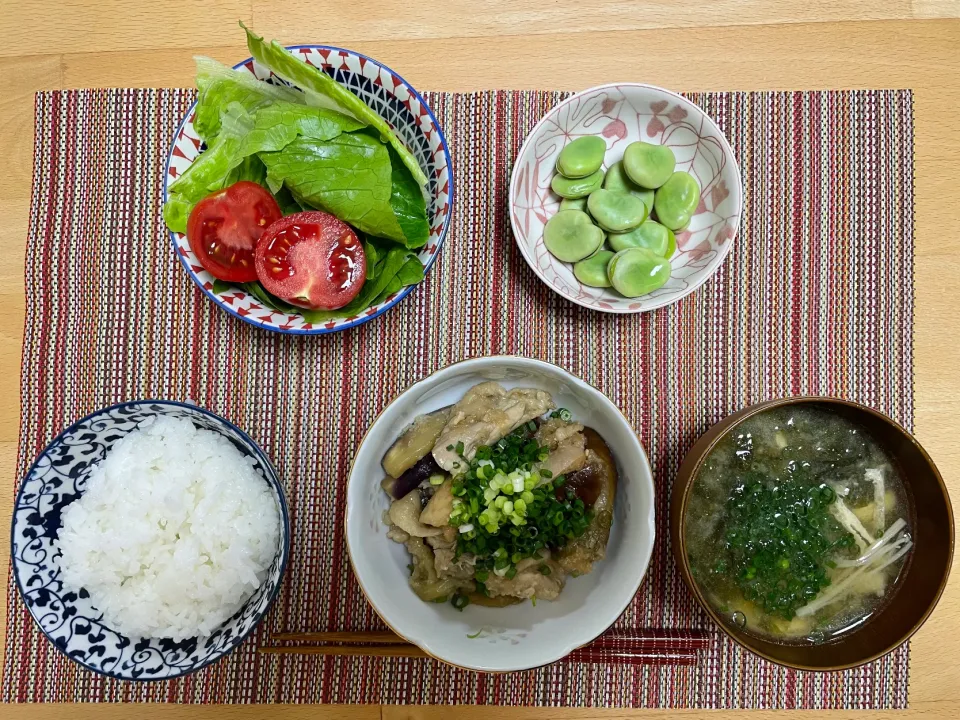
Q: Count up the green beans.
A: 11